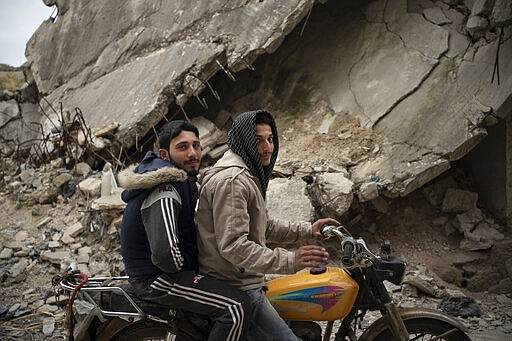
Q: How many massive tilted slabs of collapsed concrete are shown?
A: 2